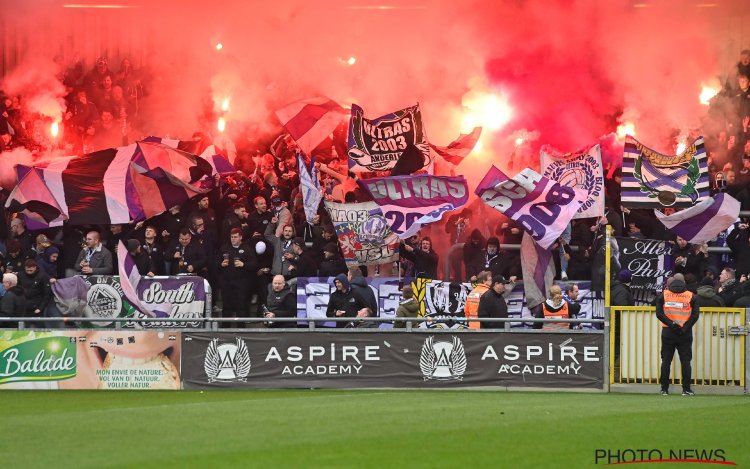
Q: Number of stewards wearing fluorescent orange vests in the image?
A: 3